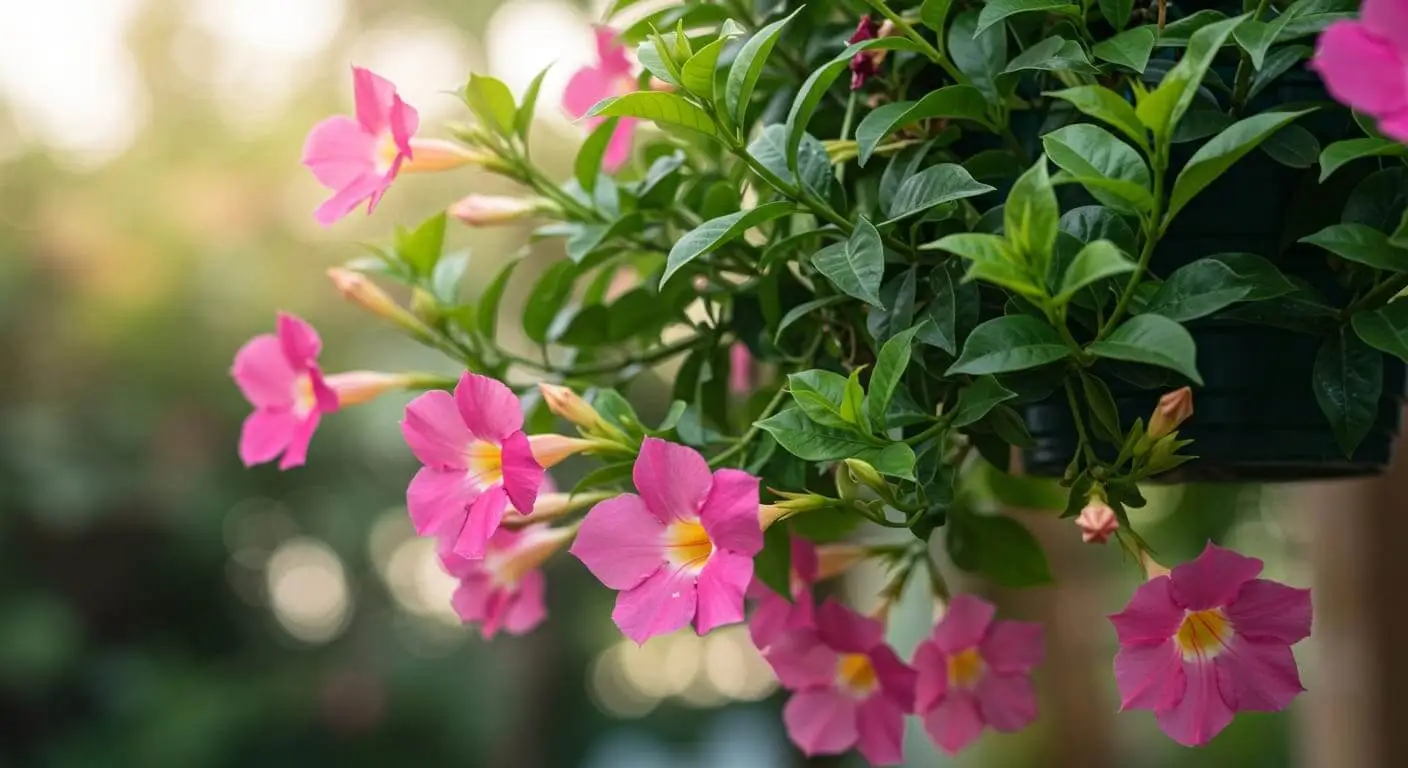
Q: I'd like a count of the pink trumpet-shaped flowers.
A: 11